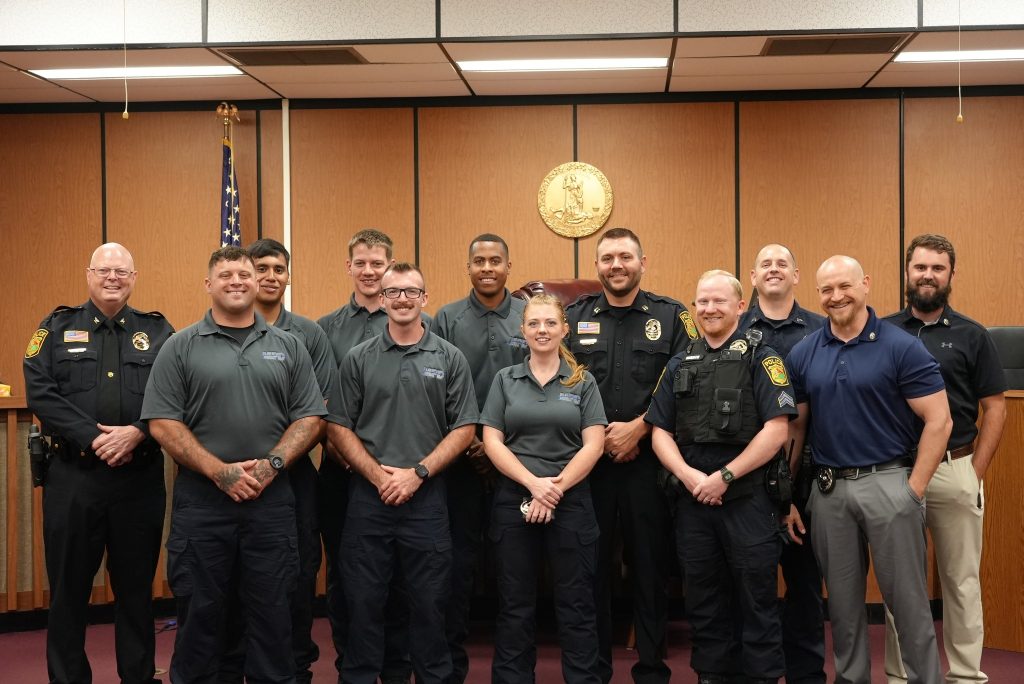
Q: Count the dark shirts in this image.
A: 12